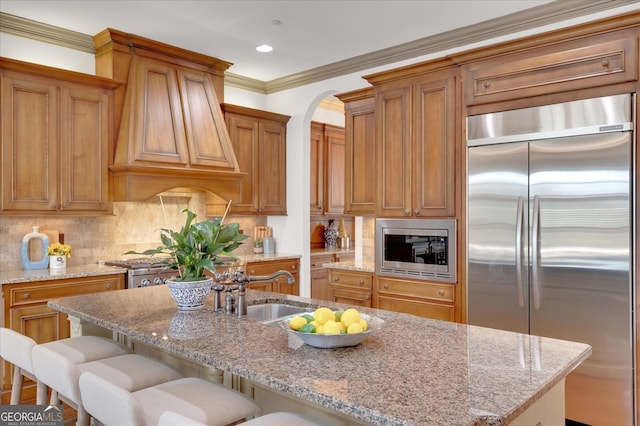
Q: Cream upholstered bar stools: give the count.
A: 4